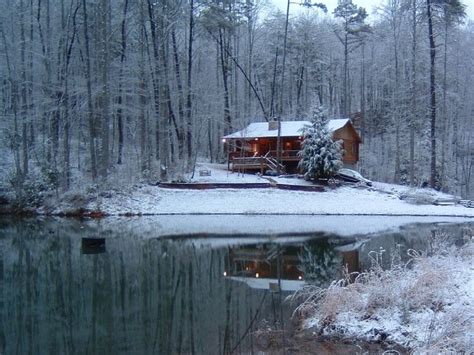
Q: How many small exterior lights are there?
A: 3